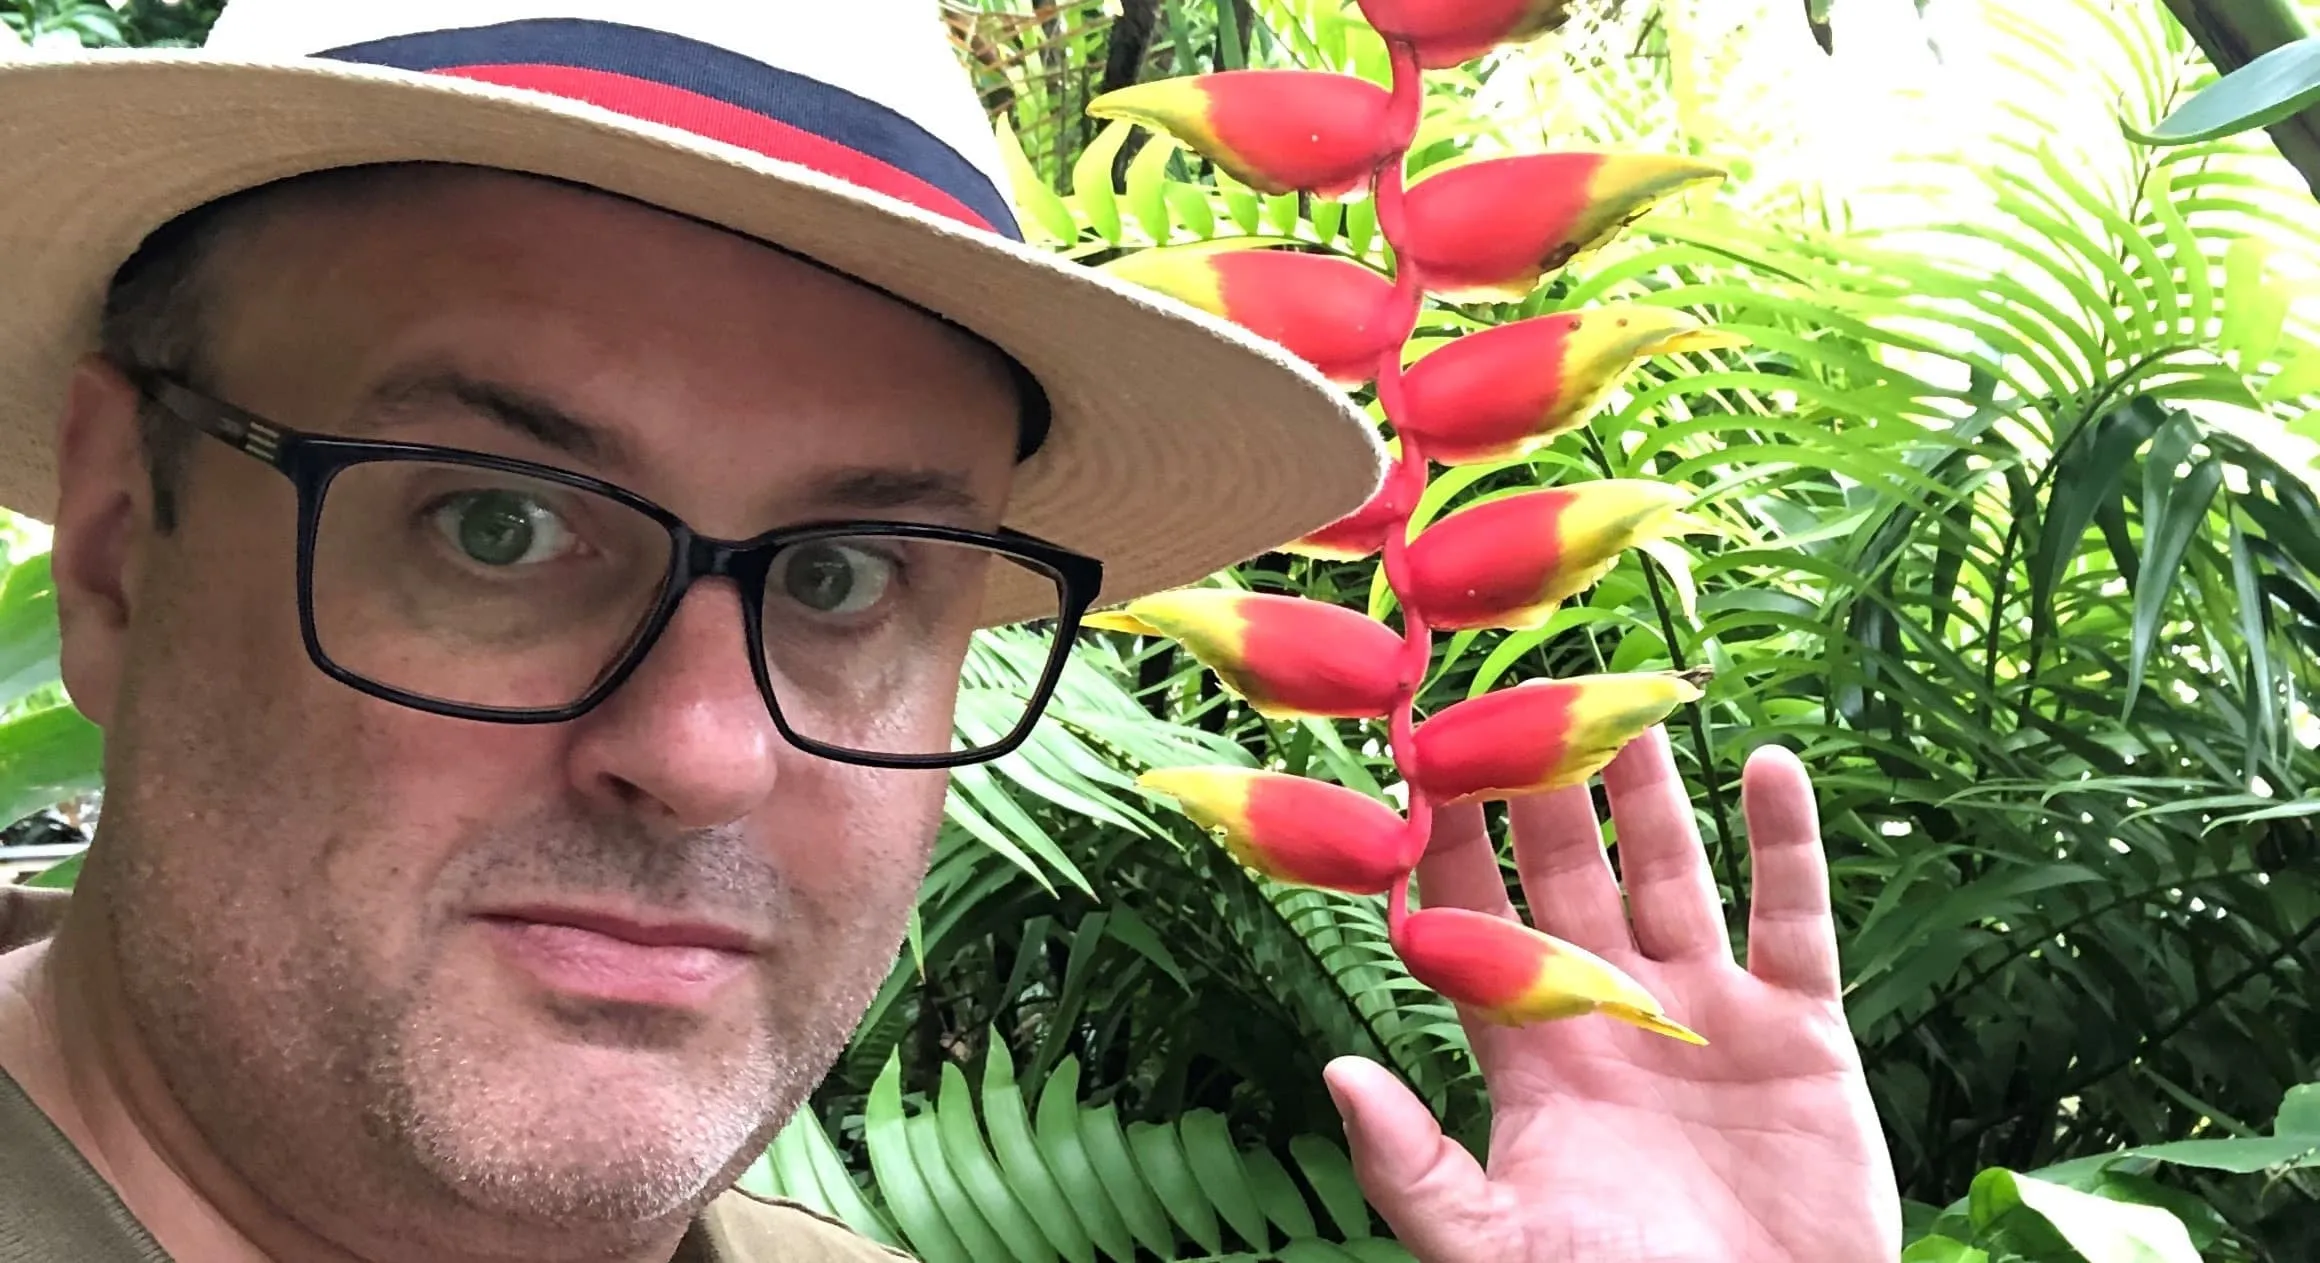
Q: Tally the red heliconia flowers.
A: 11